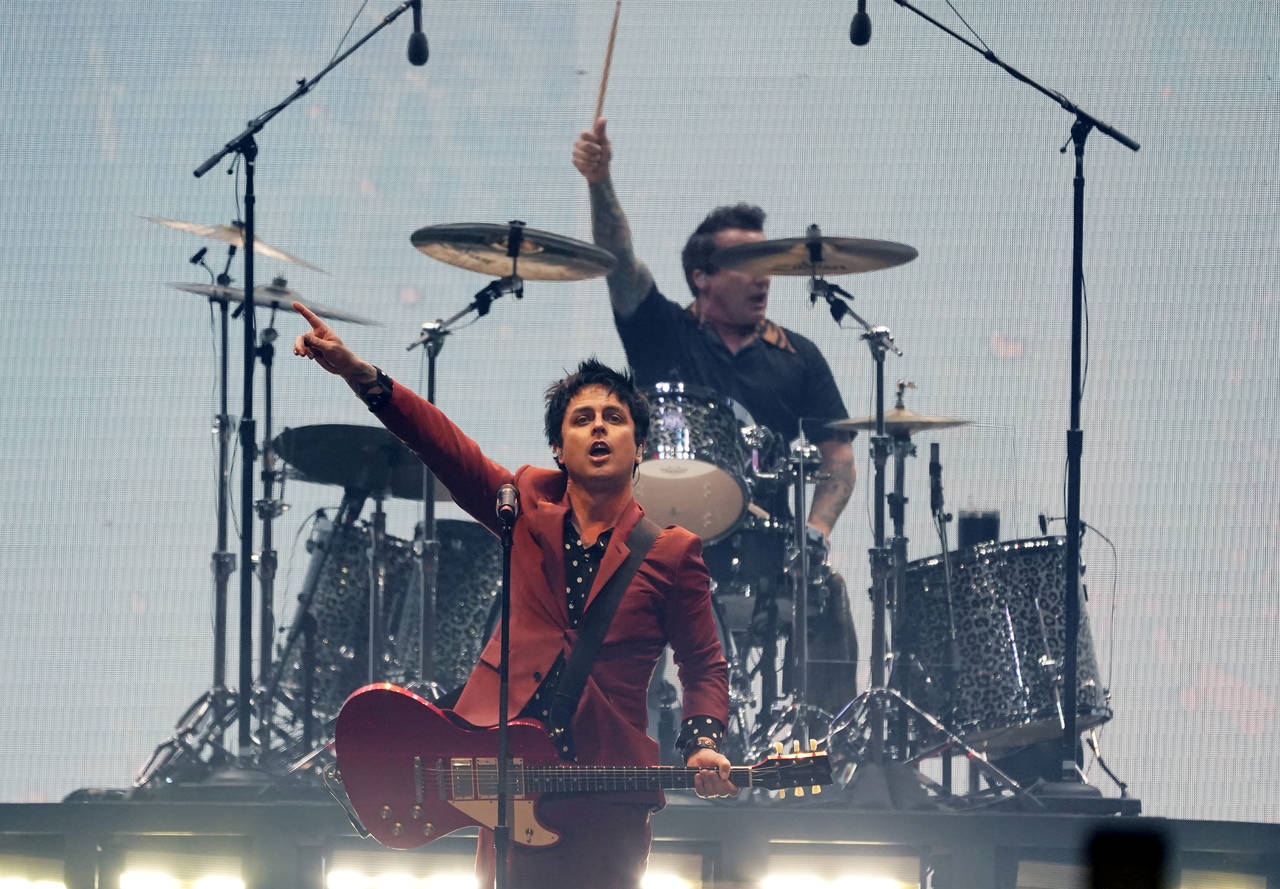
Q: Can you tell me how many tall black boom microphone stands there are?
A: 2